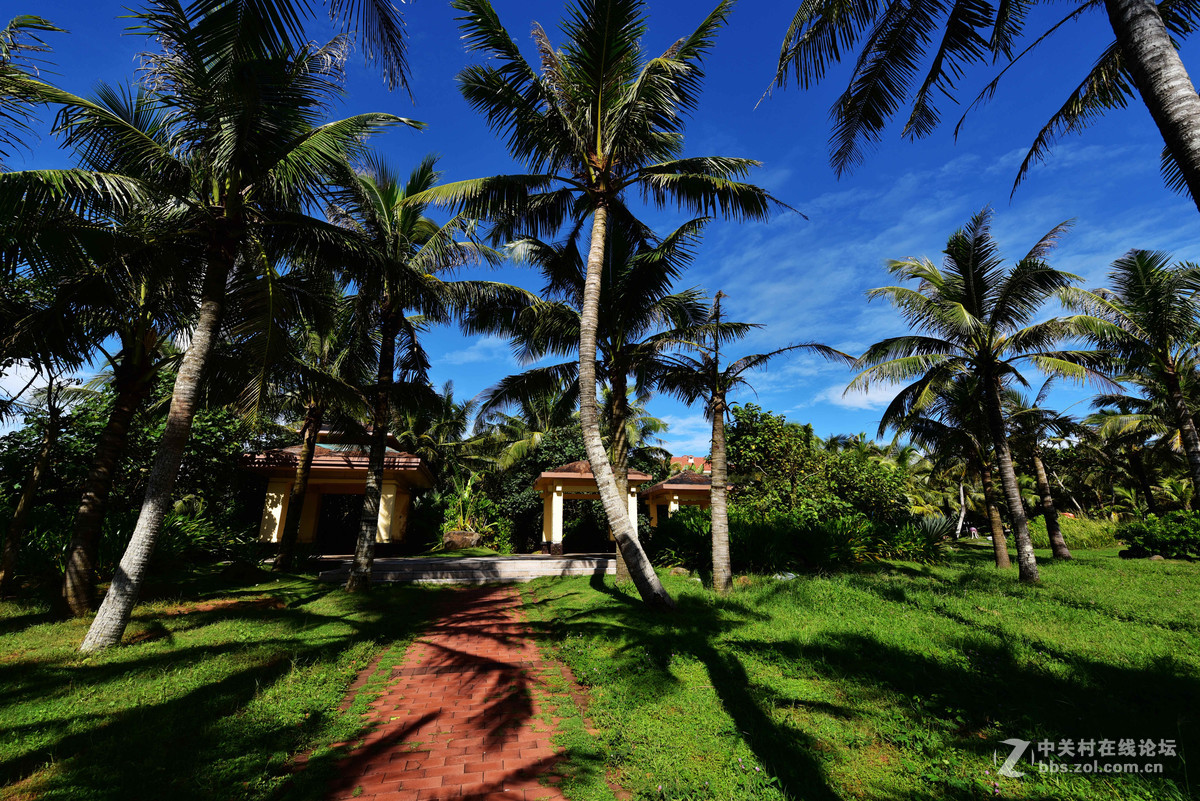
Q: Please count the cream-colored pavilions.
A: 3